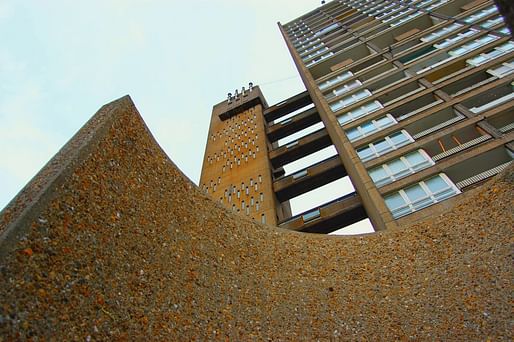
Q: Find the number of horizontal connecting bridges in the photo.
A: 5